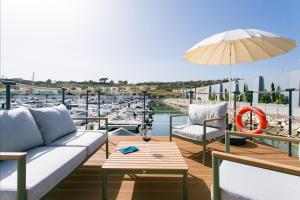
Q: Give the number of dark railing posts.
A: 9